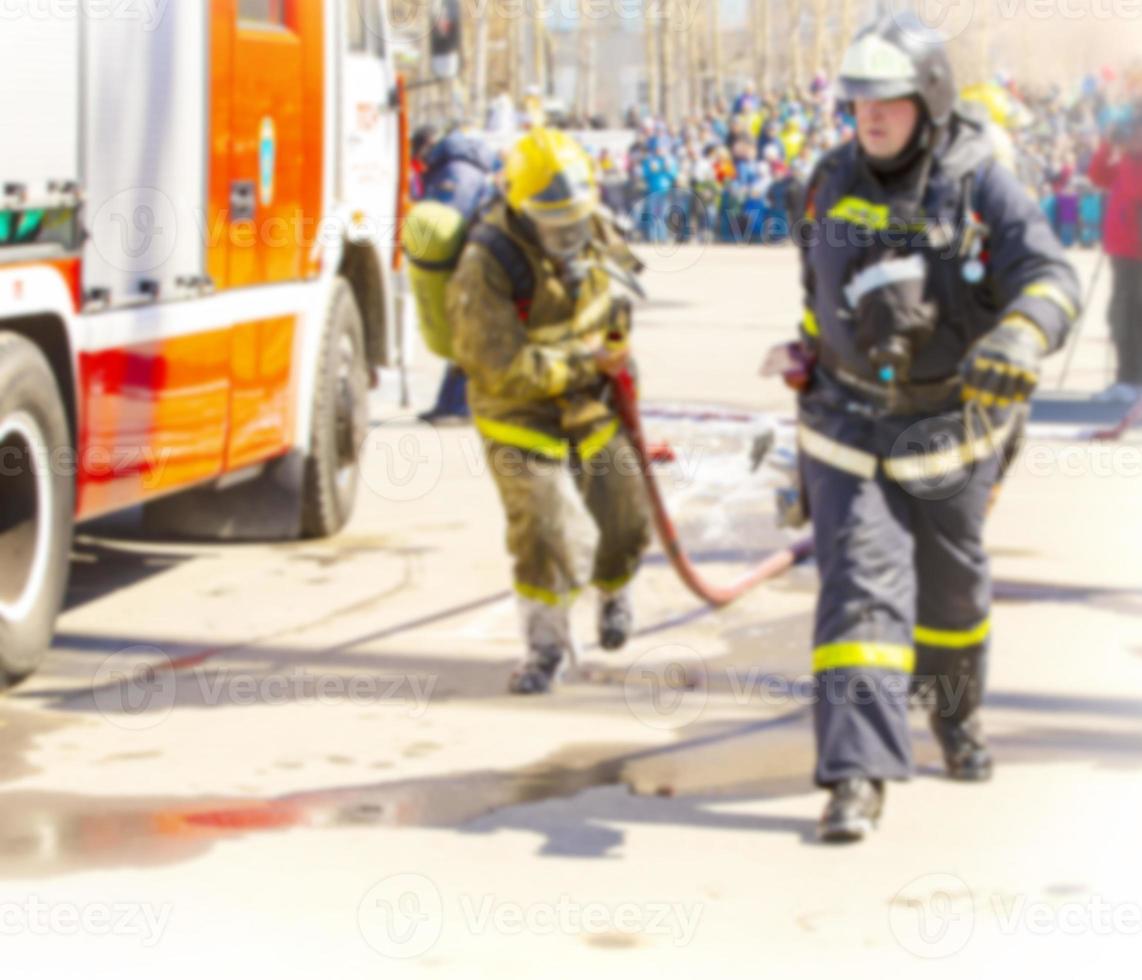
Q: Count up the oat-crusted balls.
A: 0